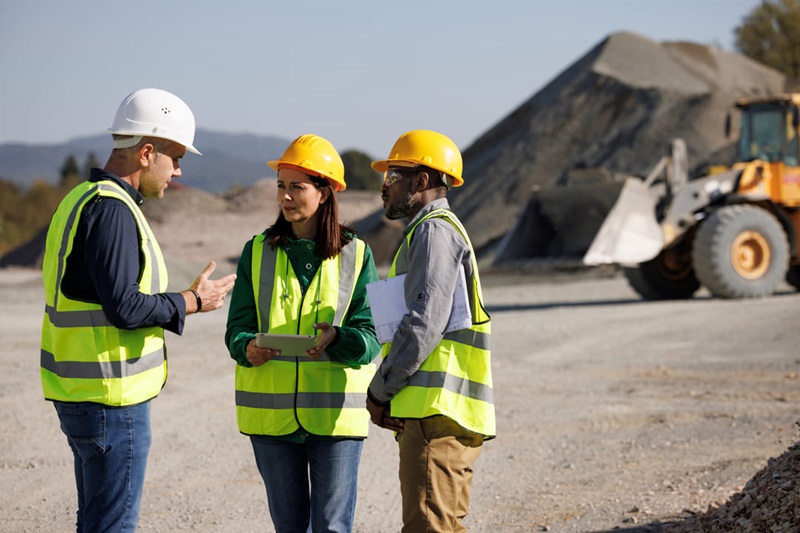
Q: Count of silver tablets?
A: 1